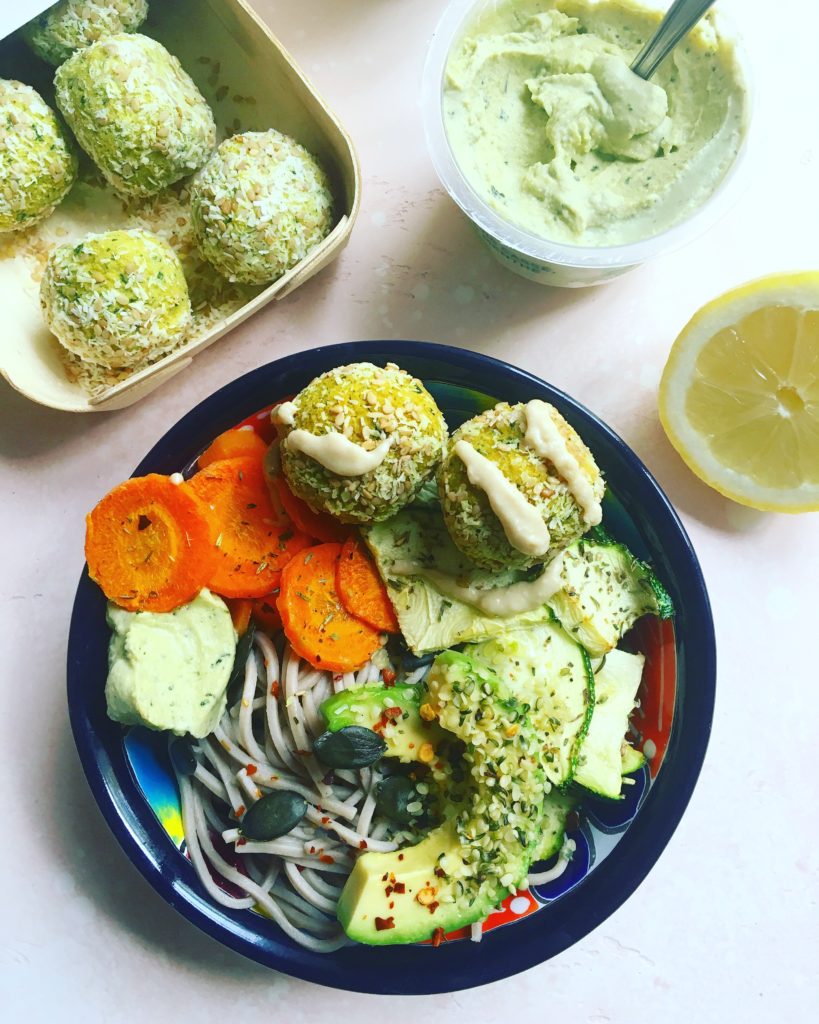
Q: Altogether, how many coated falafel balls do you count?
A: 7